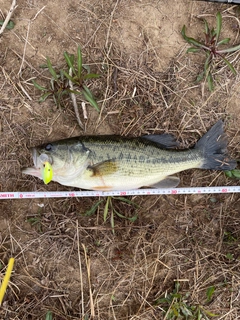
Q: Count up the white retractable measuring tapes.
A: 1